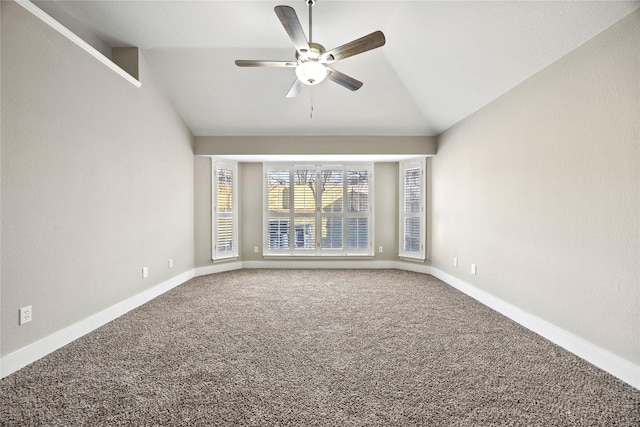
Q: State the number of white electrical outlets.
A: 7